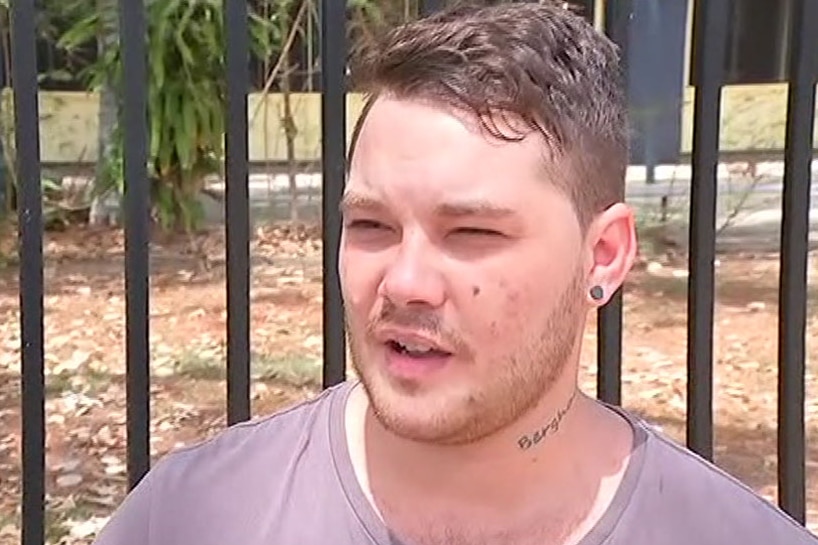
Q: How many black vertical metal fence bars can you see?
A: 7